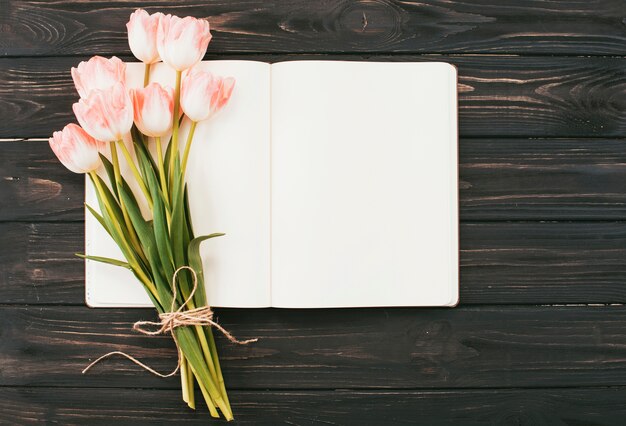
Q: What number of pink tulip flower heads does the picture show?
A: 7